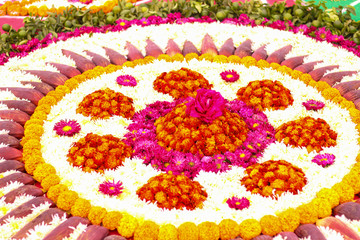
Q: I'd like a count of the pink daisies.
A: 7